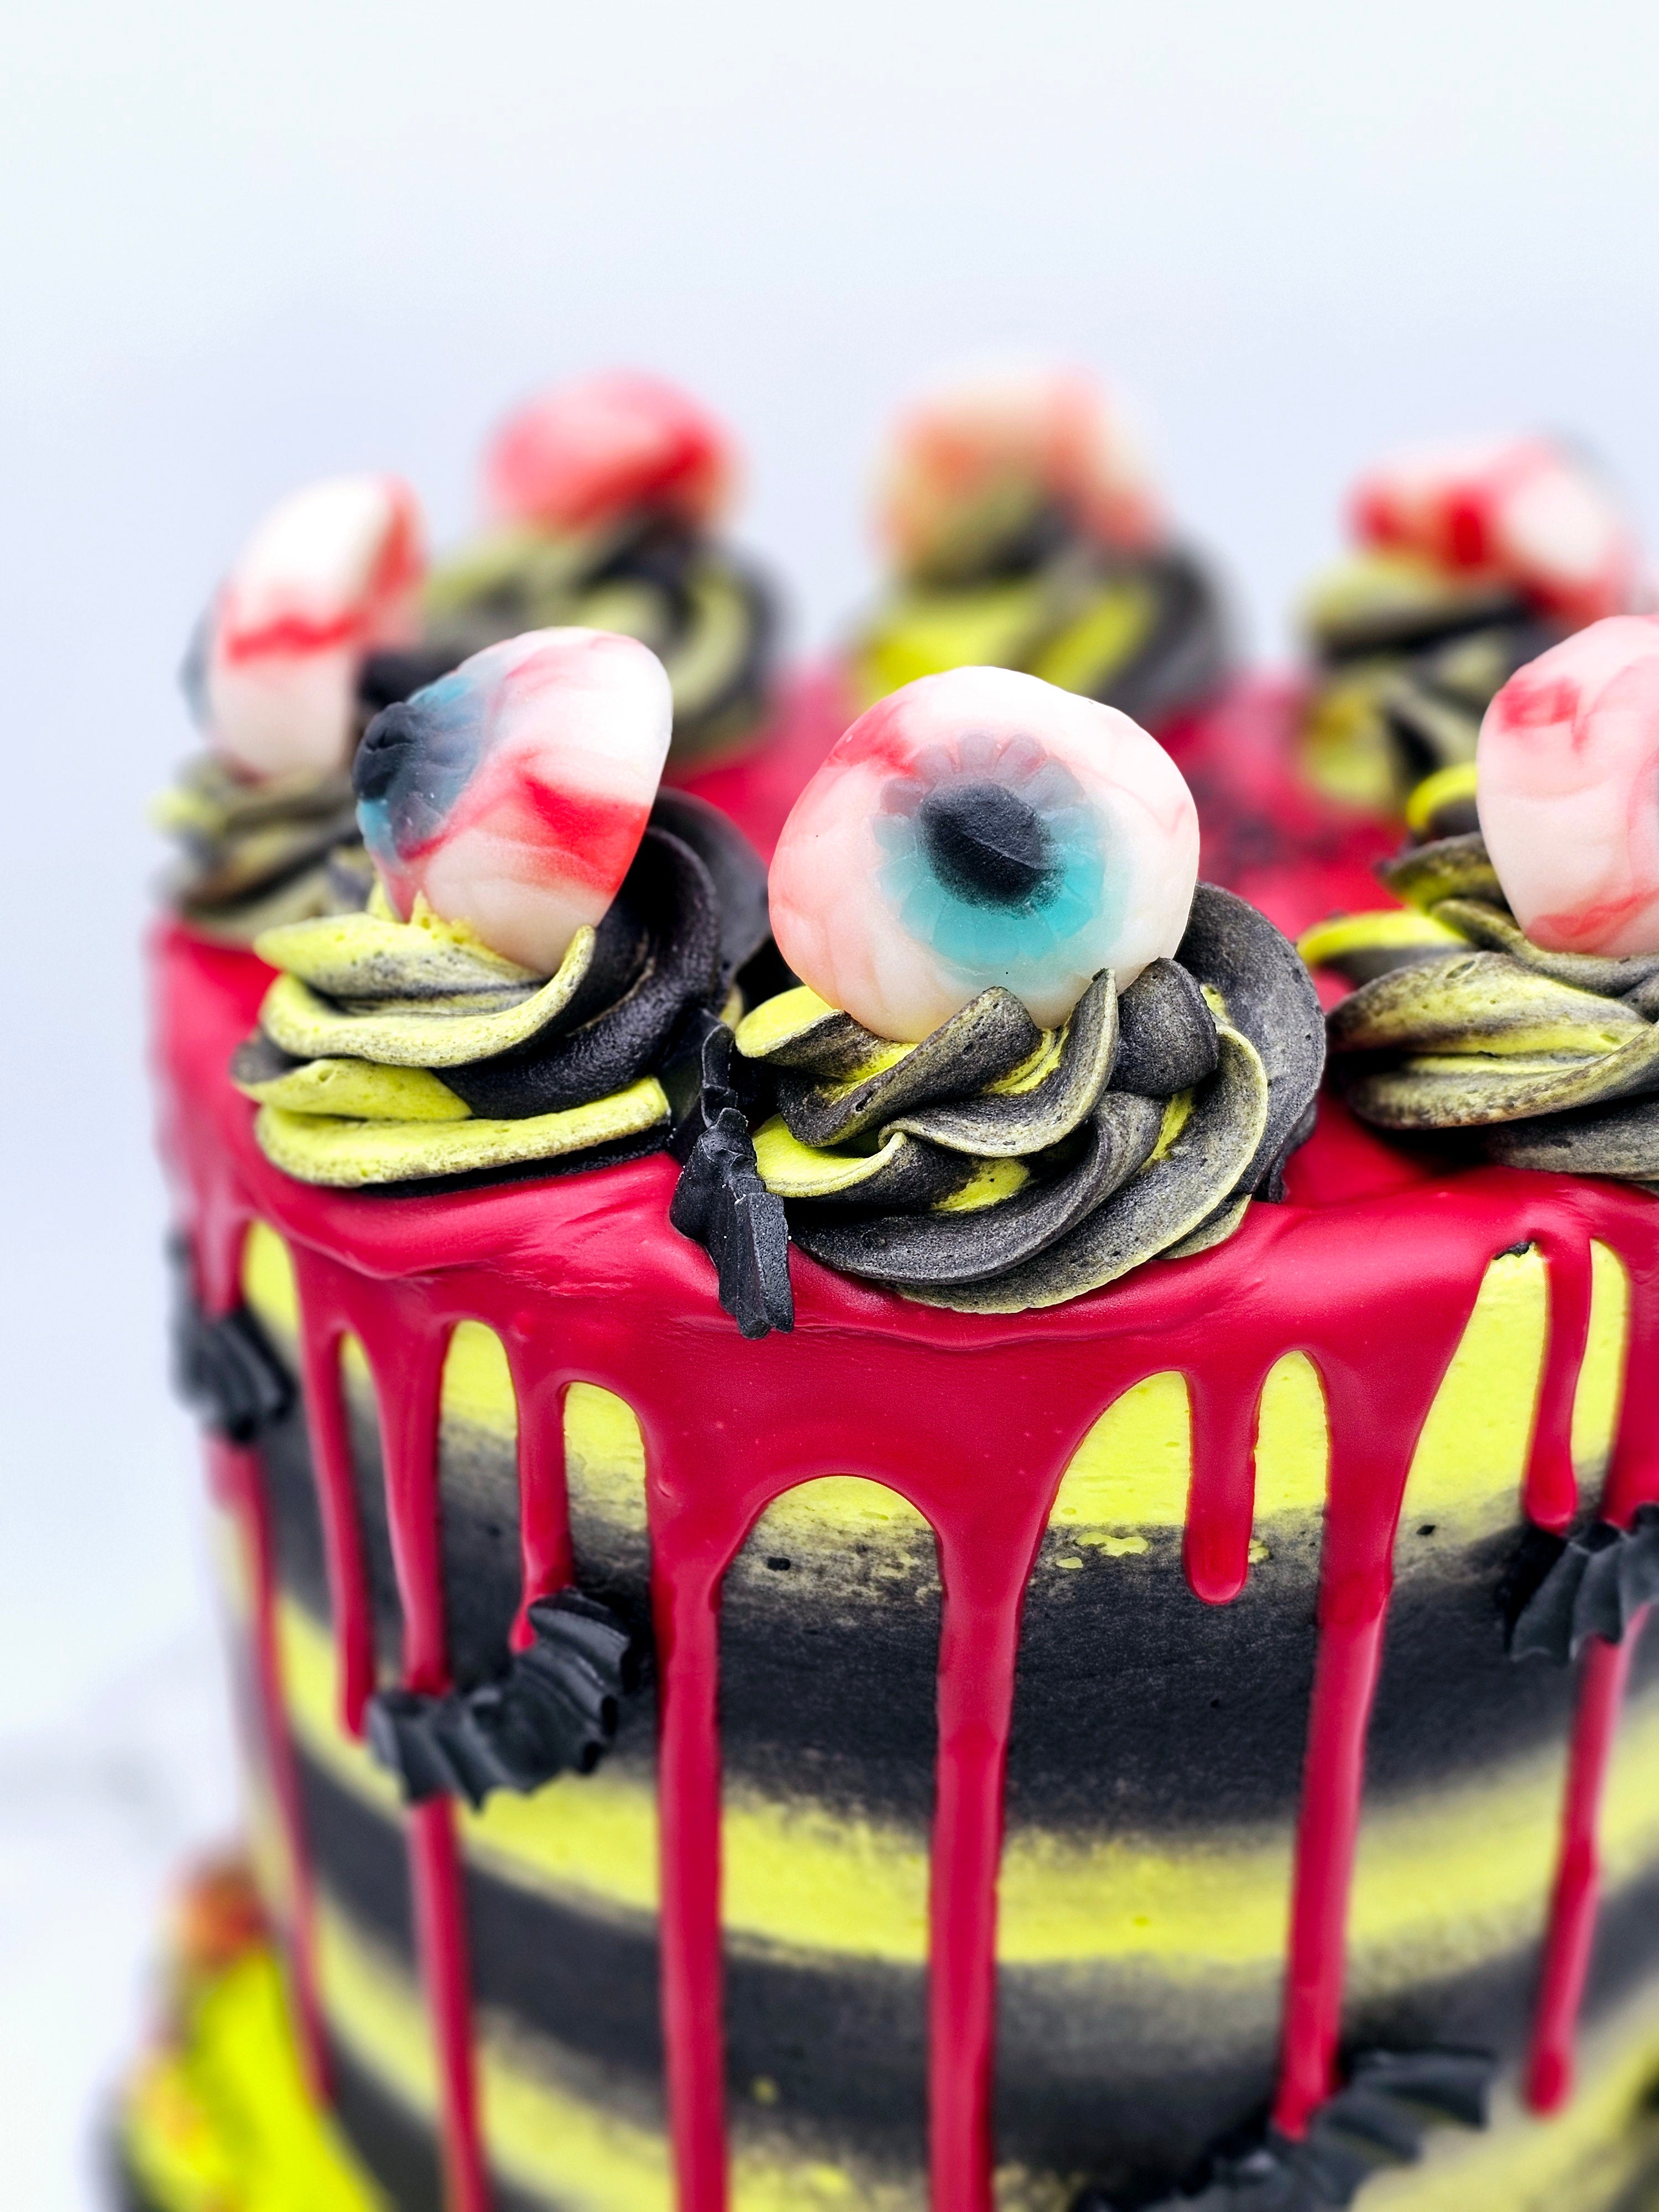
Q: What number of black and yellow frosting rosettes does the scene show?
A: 7